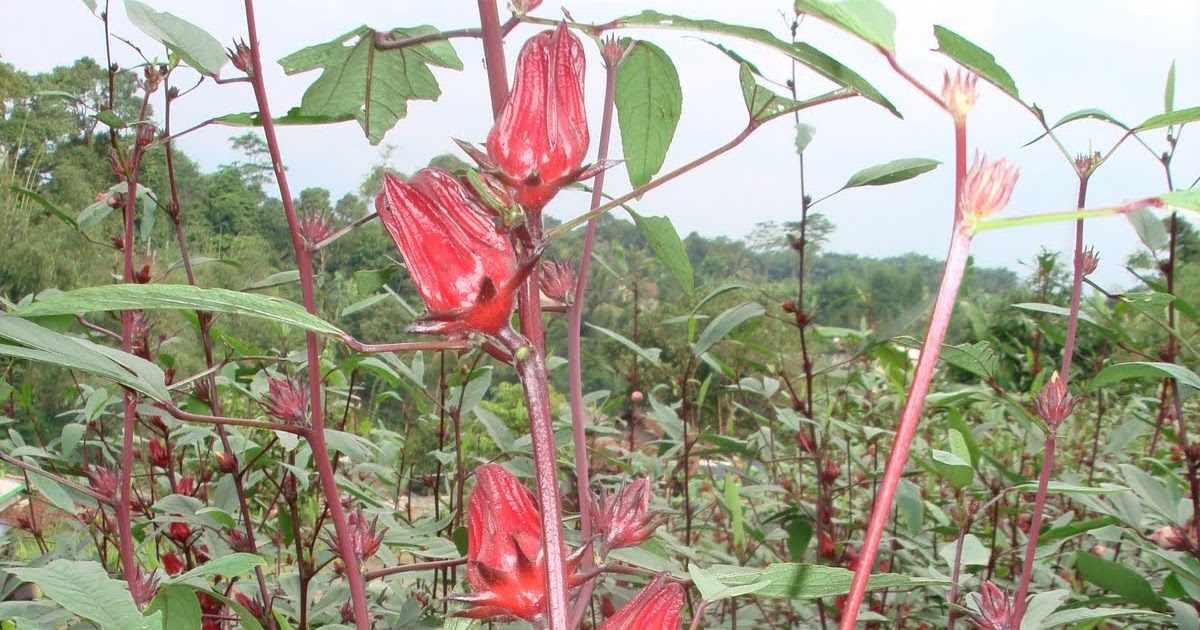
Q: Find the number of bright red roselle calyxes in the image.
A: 4